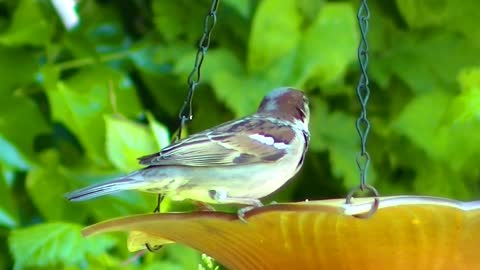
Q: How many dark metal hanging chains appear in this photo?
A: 2